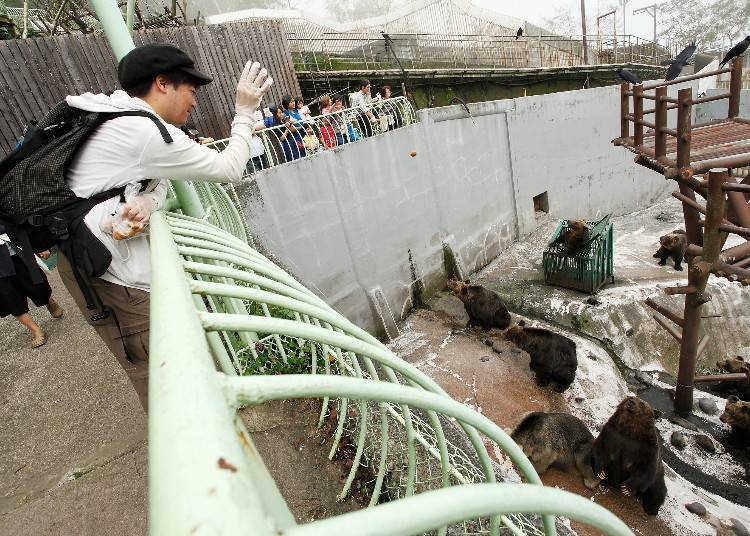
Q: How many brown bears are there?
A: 8